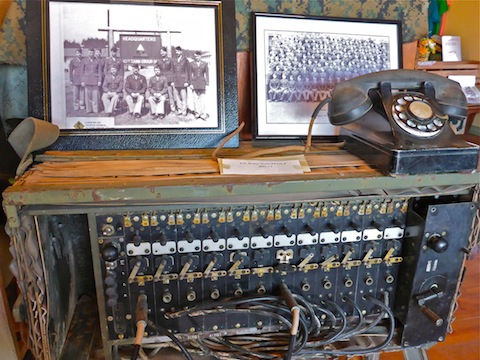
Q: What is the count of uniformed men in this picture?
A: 10